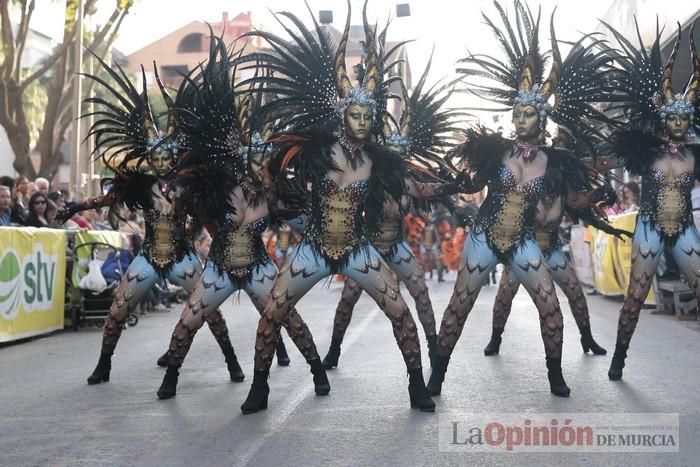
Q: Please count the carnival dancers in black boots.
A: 7